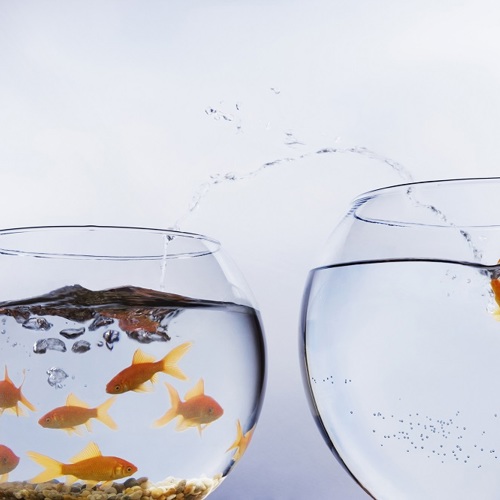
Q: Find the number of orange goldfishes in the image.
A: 8